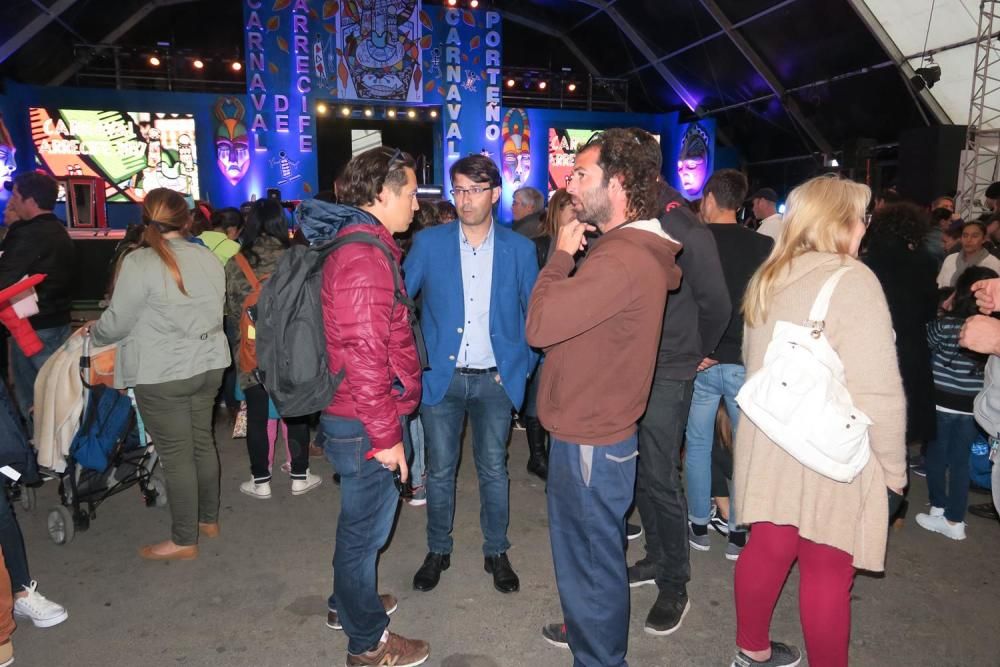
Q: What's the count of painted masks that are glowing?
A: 4